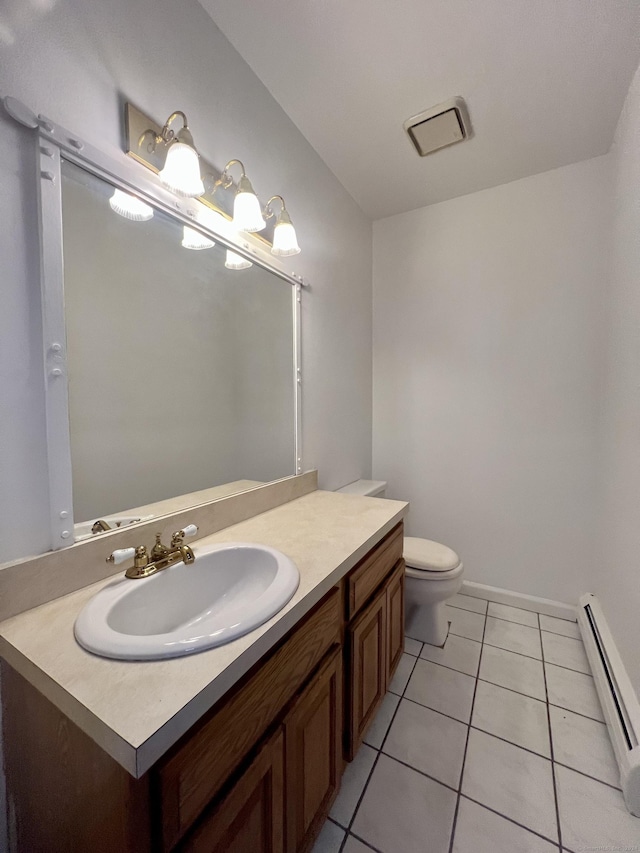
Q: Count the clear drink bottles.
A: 0